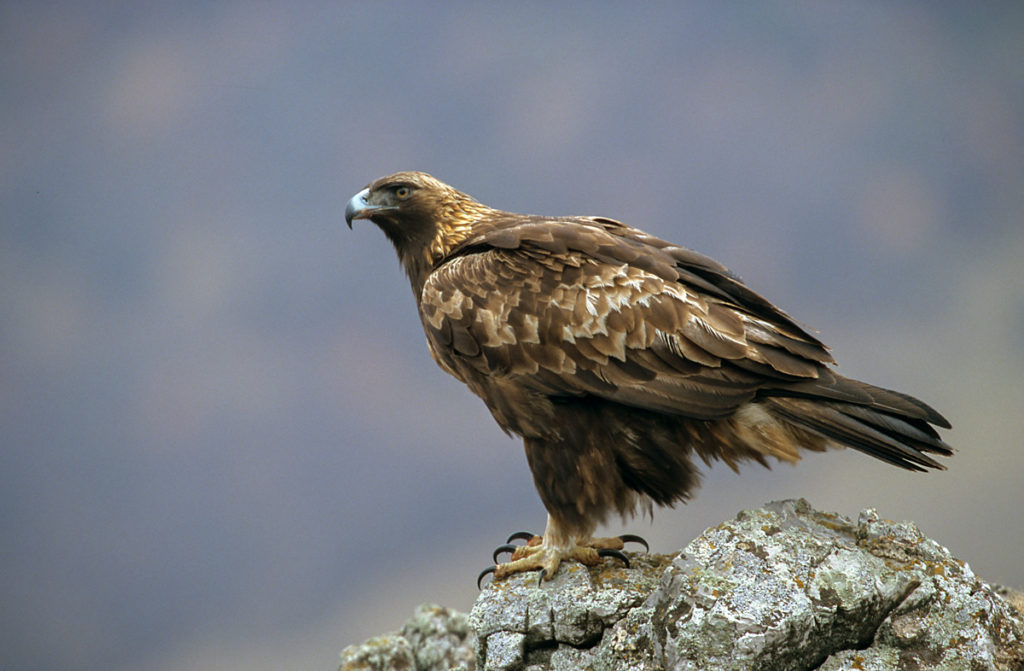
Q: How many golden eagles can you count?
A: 1